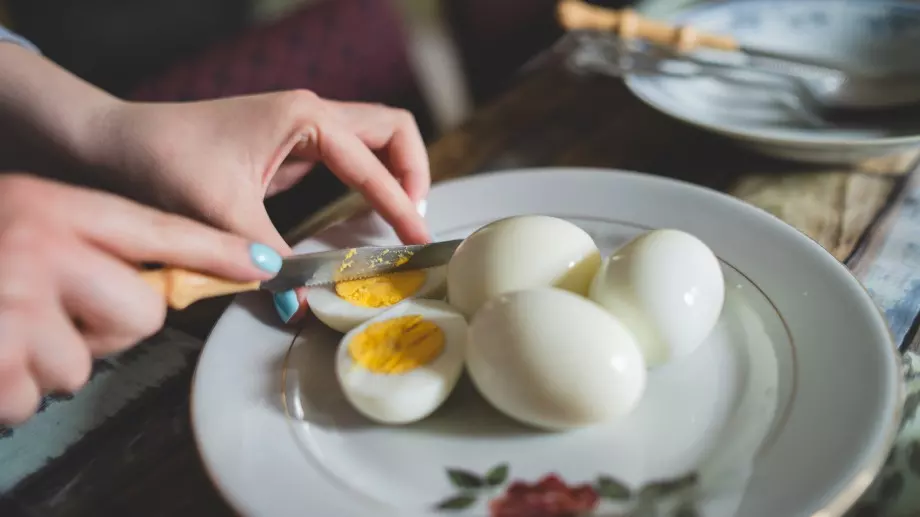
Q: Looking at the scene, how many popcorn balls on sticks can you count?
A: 0